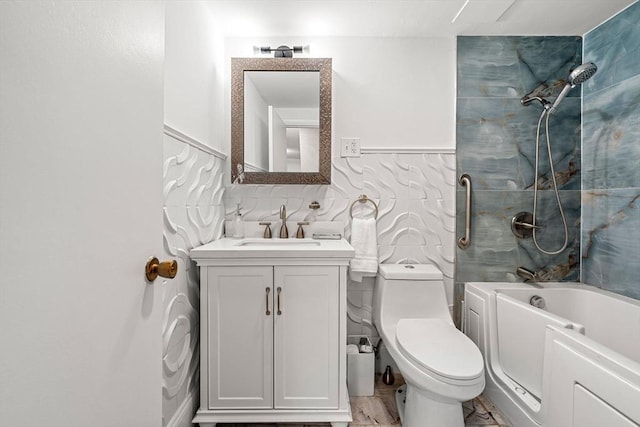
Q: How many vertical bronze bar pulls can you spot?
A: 2